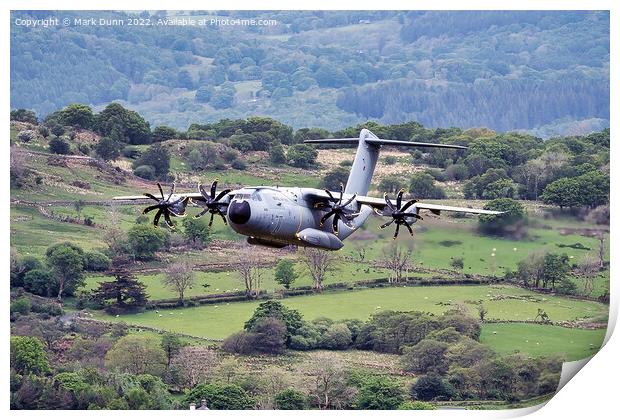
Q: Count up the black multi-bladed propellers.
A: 4